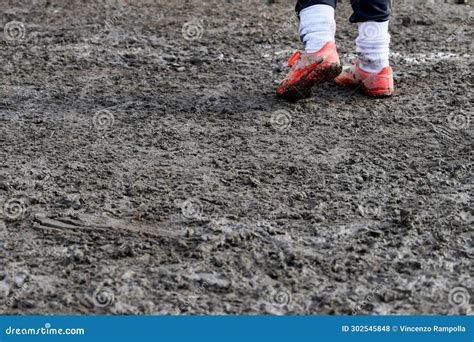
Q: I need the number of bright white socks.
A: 2